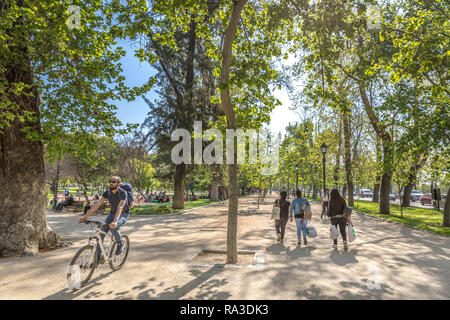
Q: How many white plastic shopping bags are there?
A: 3